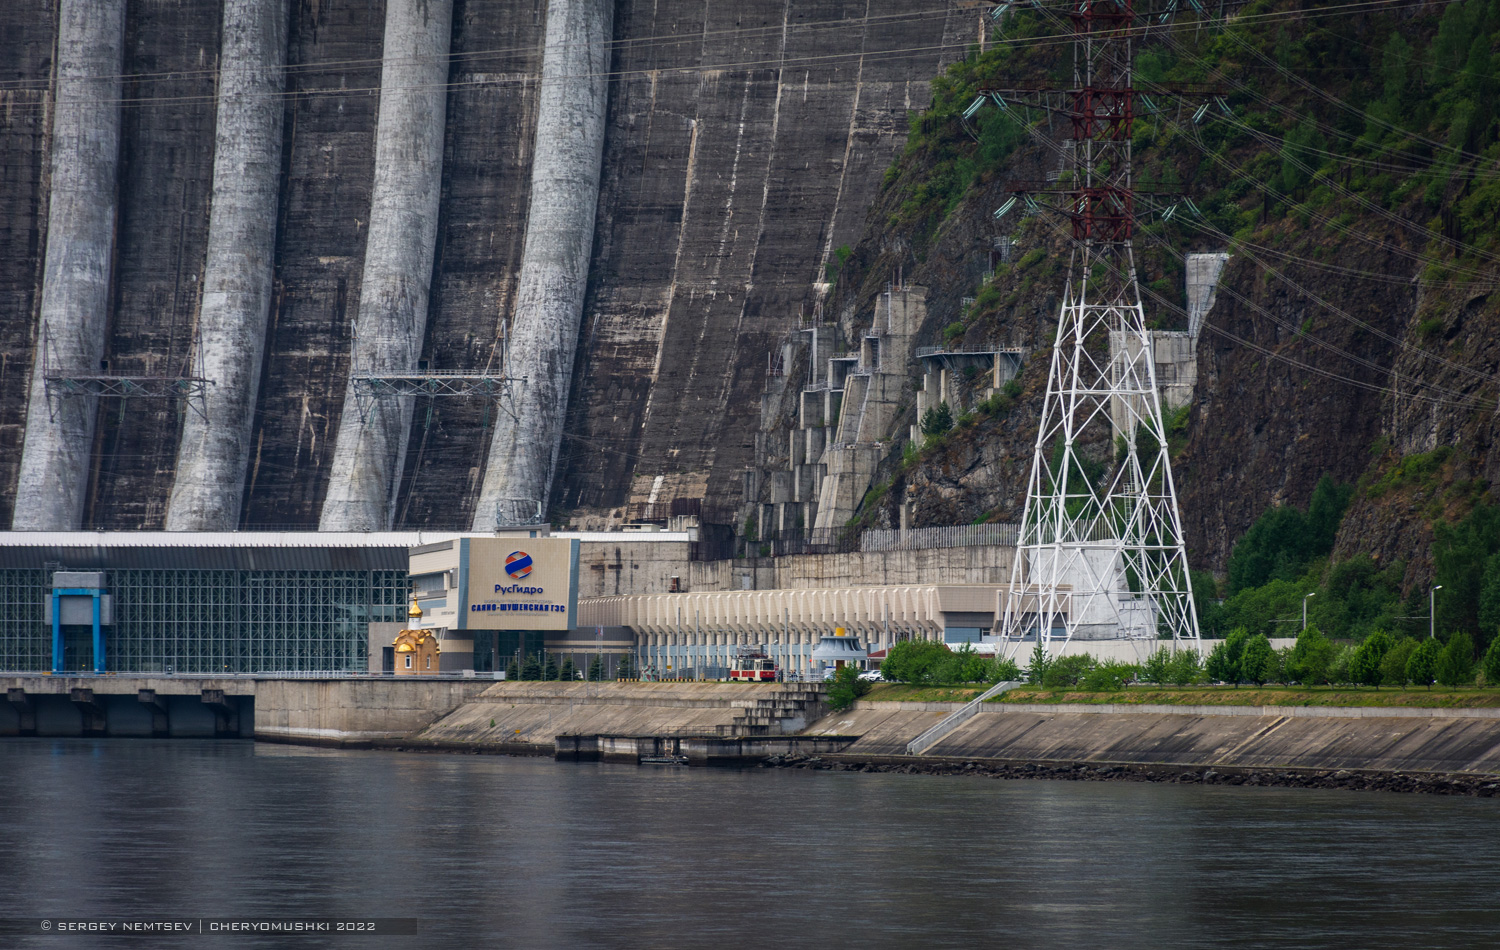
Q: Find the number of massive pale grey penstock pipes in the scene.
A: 4